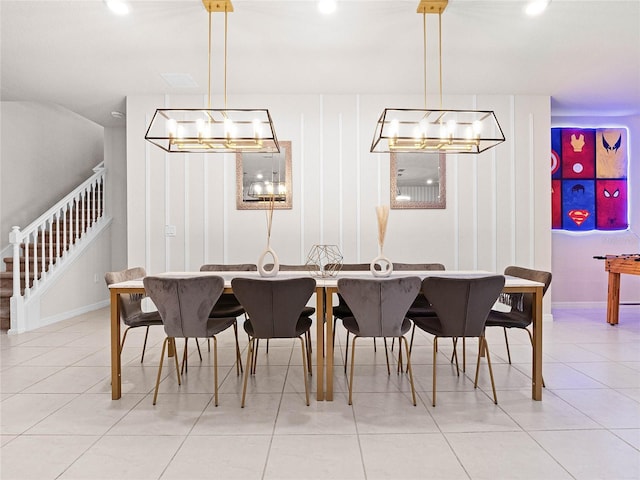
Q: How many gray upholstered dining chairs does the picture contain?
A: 10